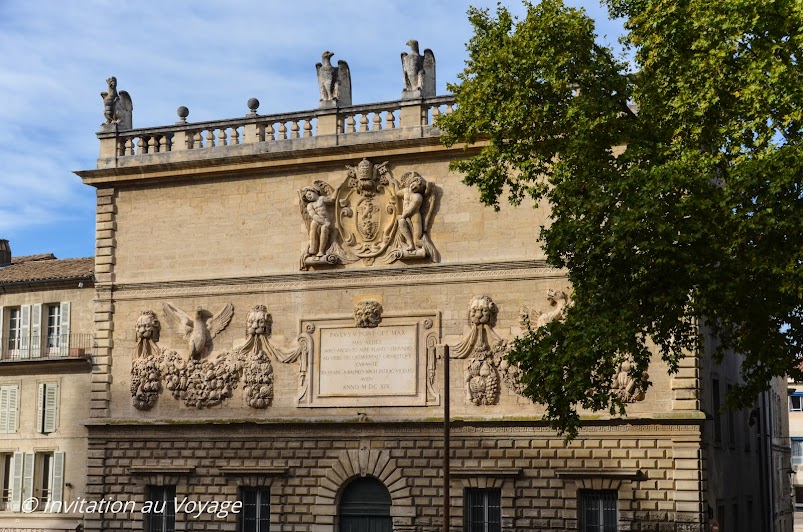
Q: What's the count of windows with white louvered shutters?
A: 6